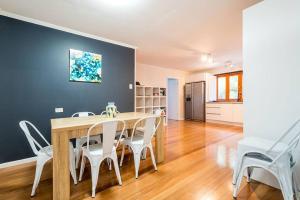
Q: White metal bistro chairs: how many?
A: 7